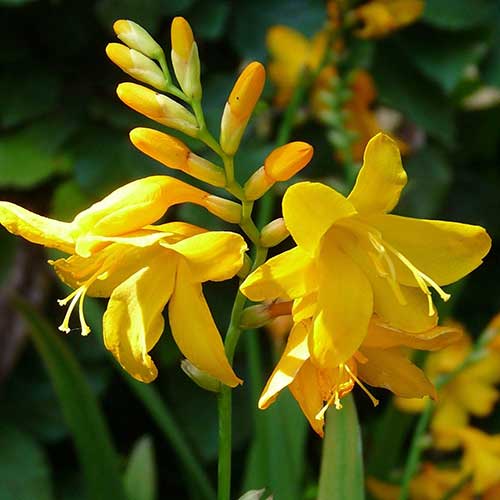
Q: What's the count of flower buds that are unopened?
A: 7